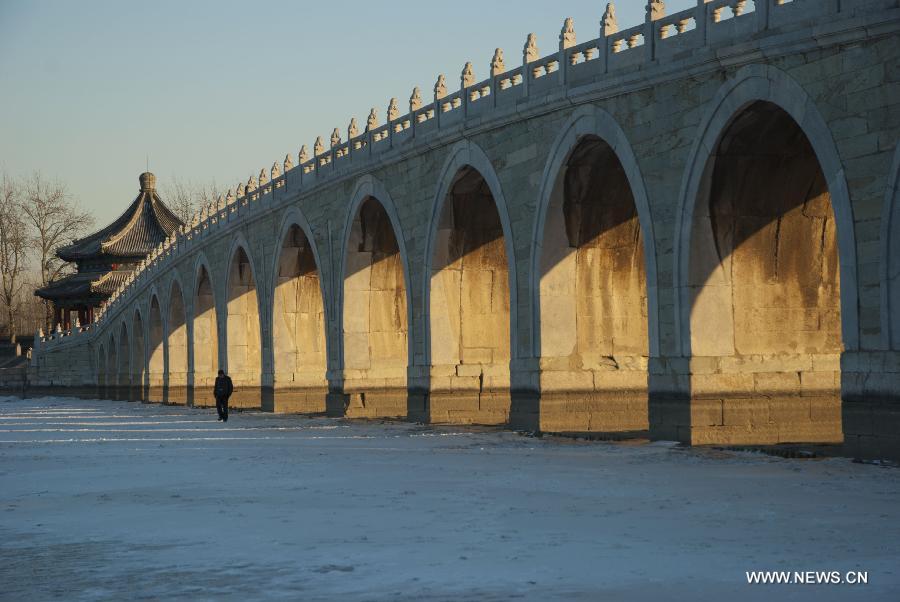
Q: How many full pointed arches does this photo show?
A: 13